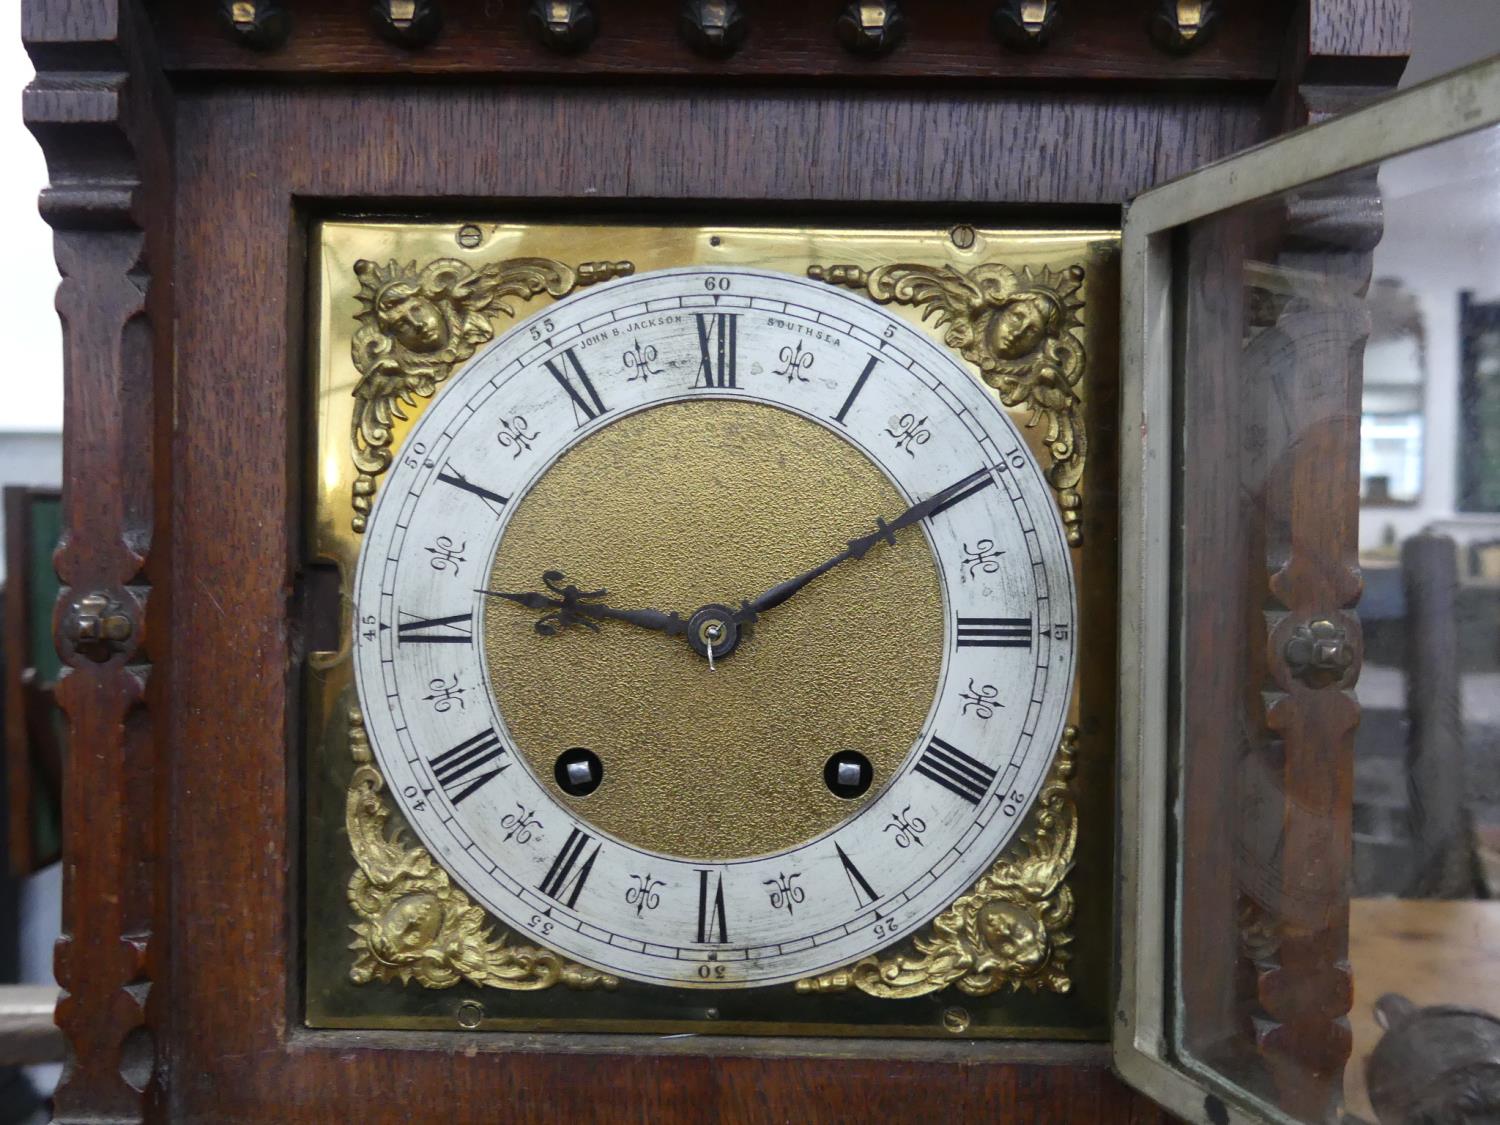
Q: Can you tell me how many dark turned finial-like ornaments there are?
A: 7